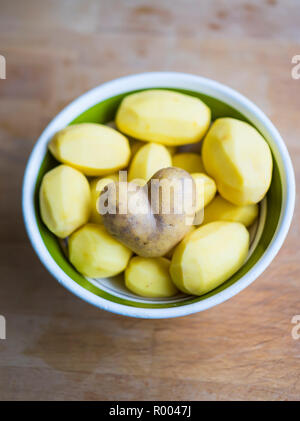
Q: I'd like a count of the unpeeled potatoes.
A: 1